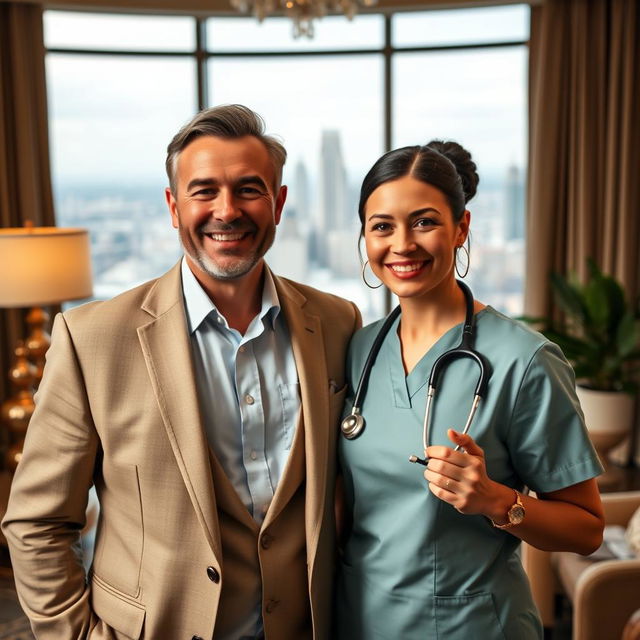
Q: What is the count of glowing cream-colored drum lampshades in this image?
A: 1